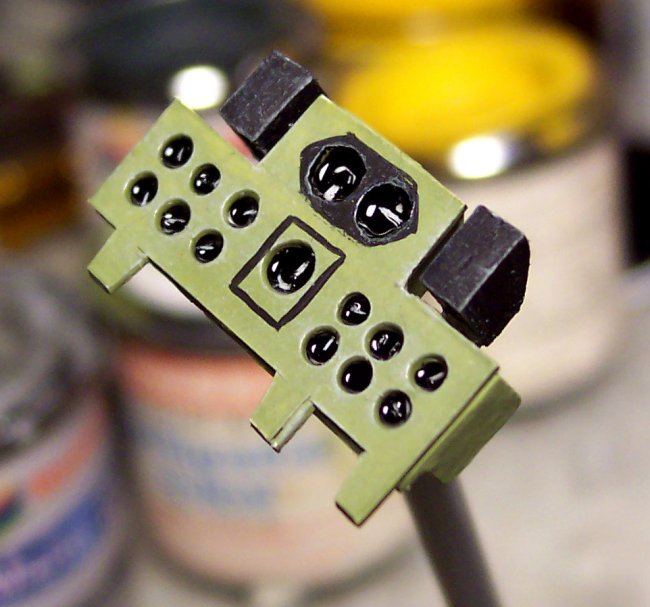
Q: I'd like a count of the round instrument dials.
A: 15